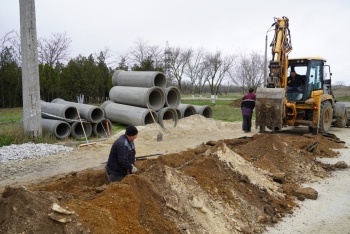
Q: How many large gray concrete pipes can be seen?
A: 13